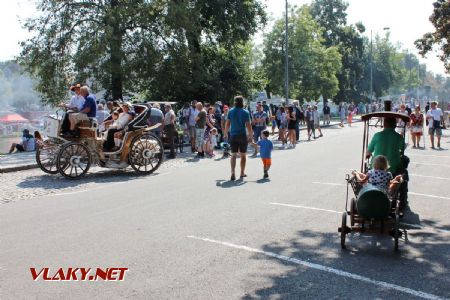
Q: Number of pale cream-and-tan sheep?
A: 0